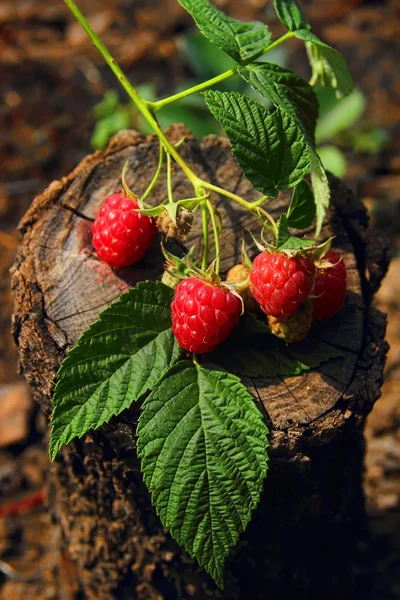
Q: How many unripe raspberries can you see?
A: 4